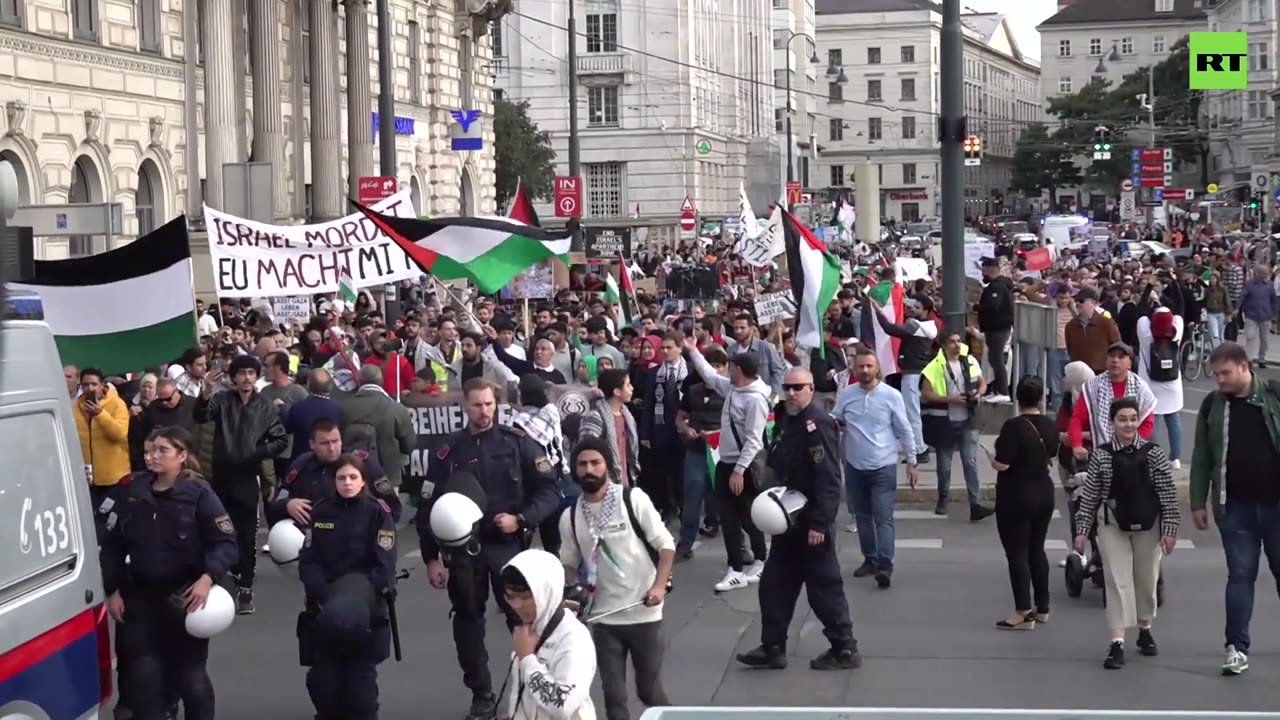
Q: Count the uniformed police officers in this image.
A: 6